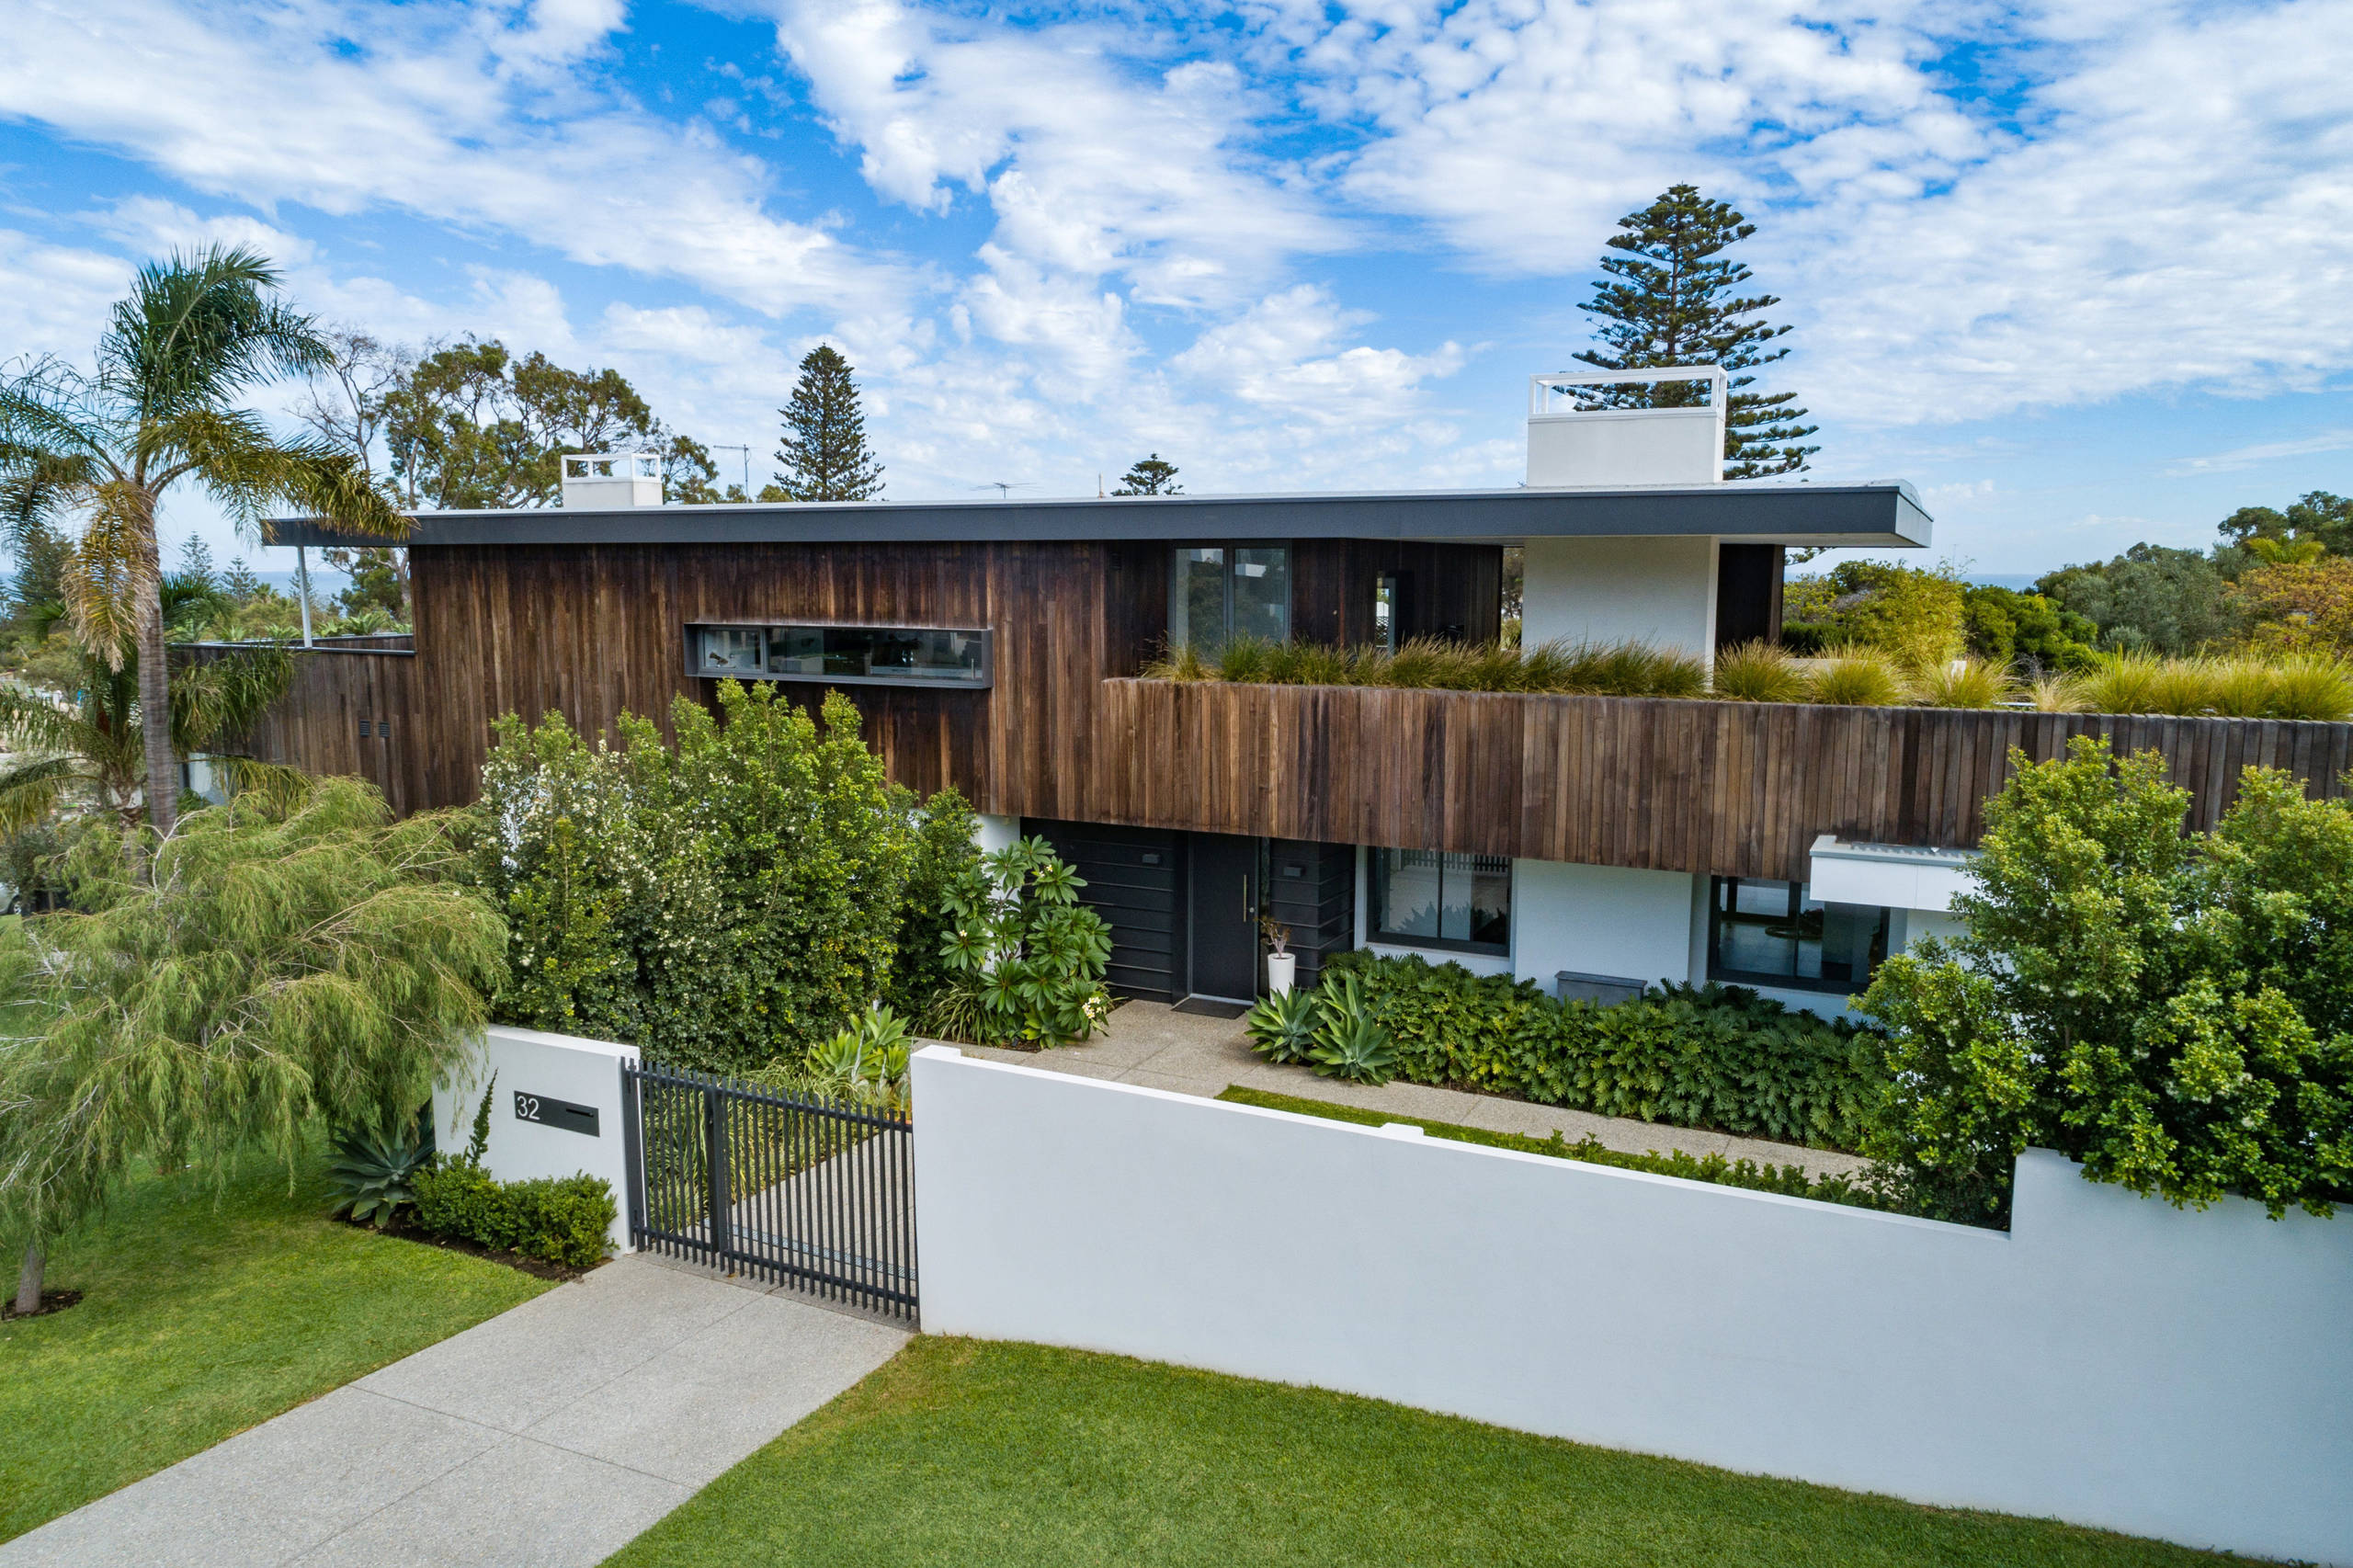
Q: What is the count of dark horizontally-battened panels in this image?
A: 2